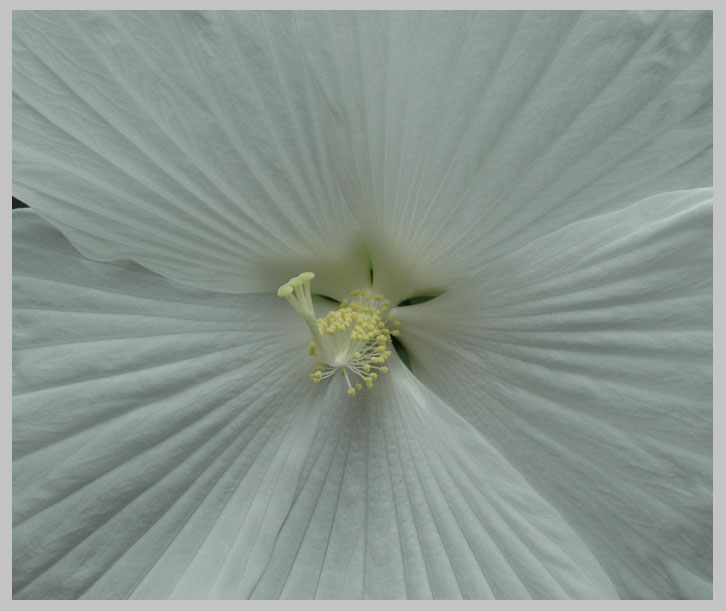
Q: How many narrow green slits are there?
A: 4